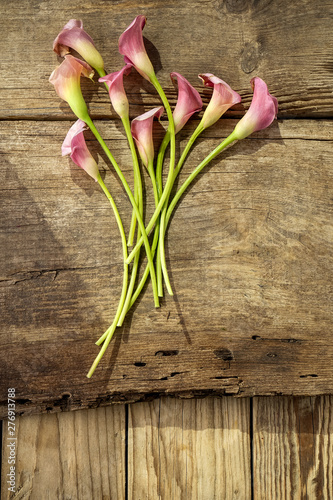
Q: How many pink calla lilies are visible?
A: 9